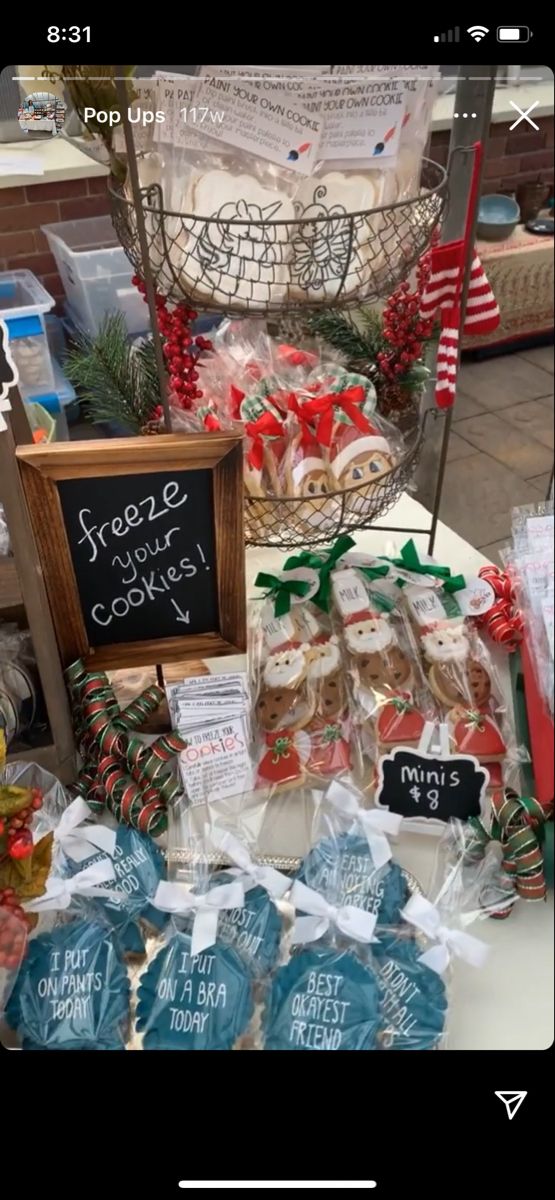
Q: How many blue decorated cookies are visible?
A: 7